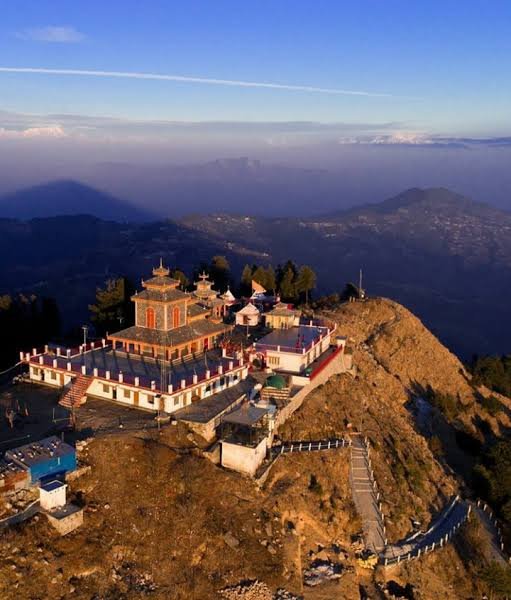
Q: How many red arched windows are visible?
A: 2